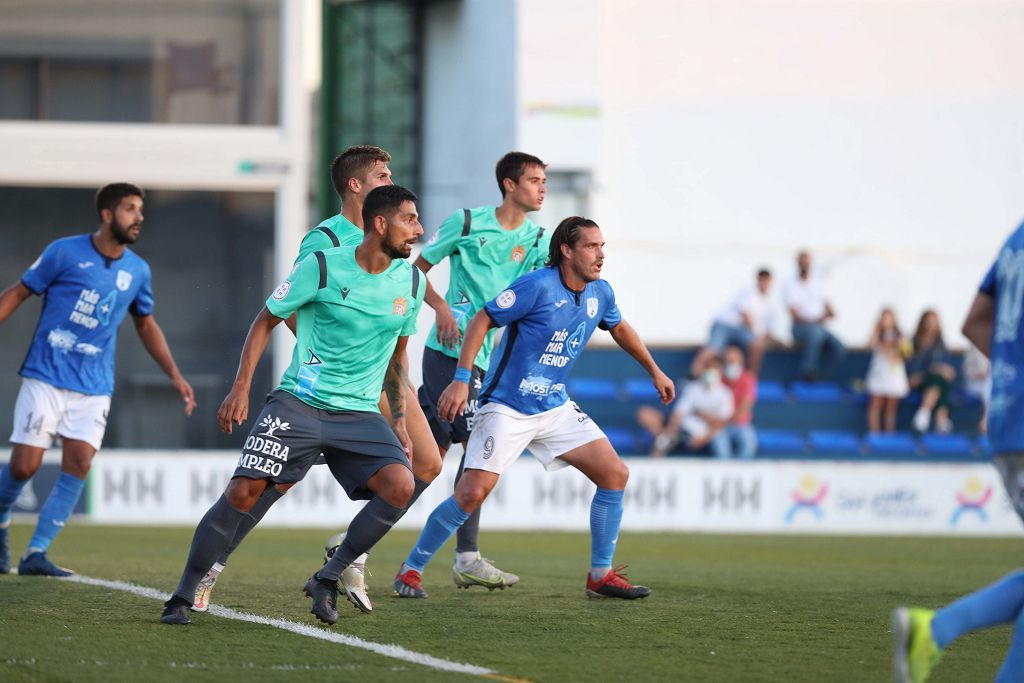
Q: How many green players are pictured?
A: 3